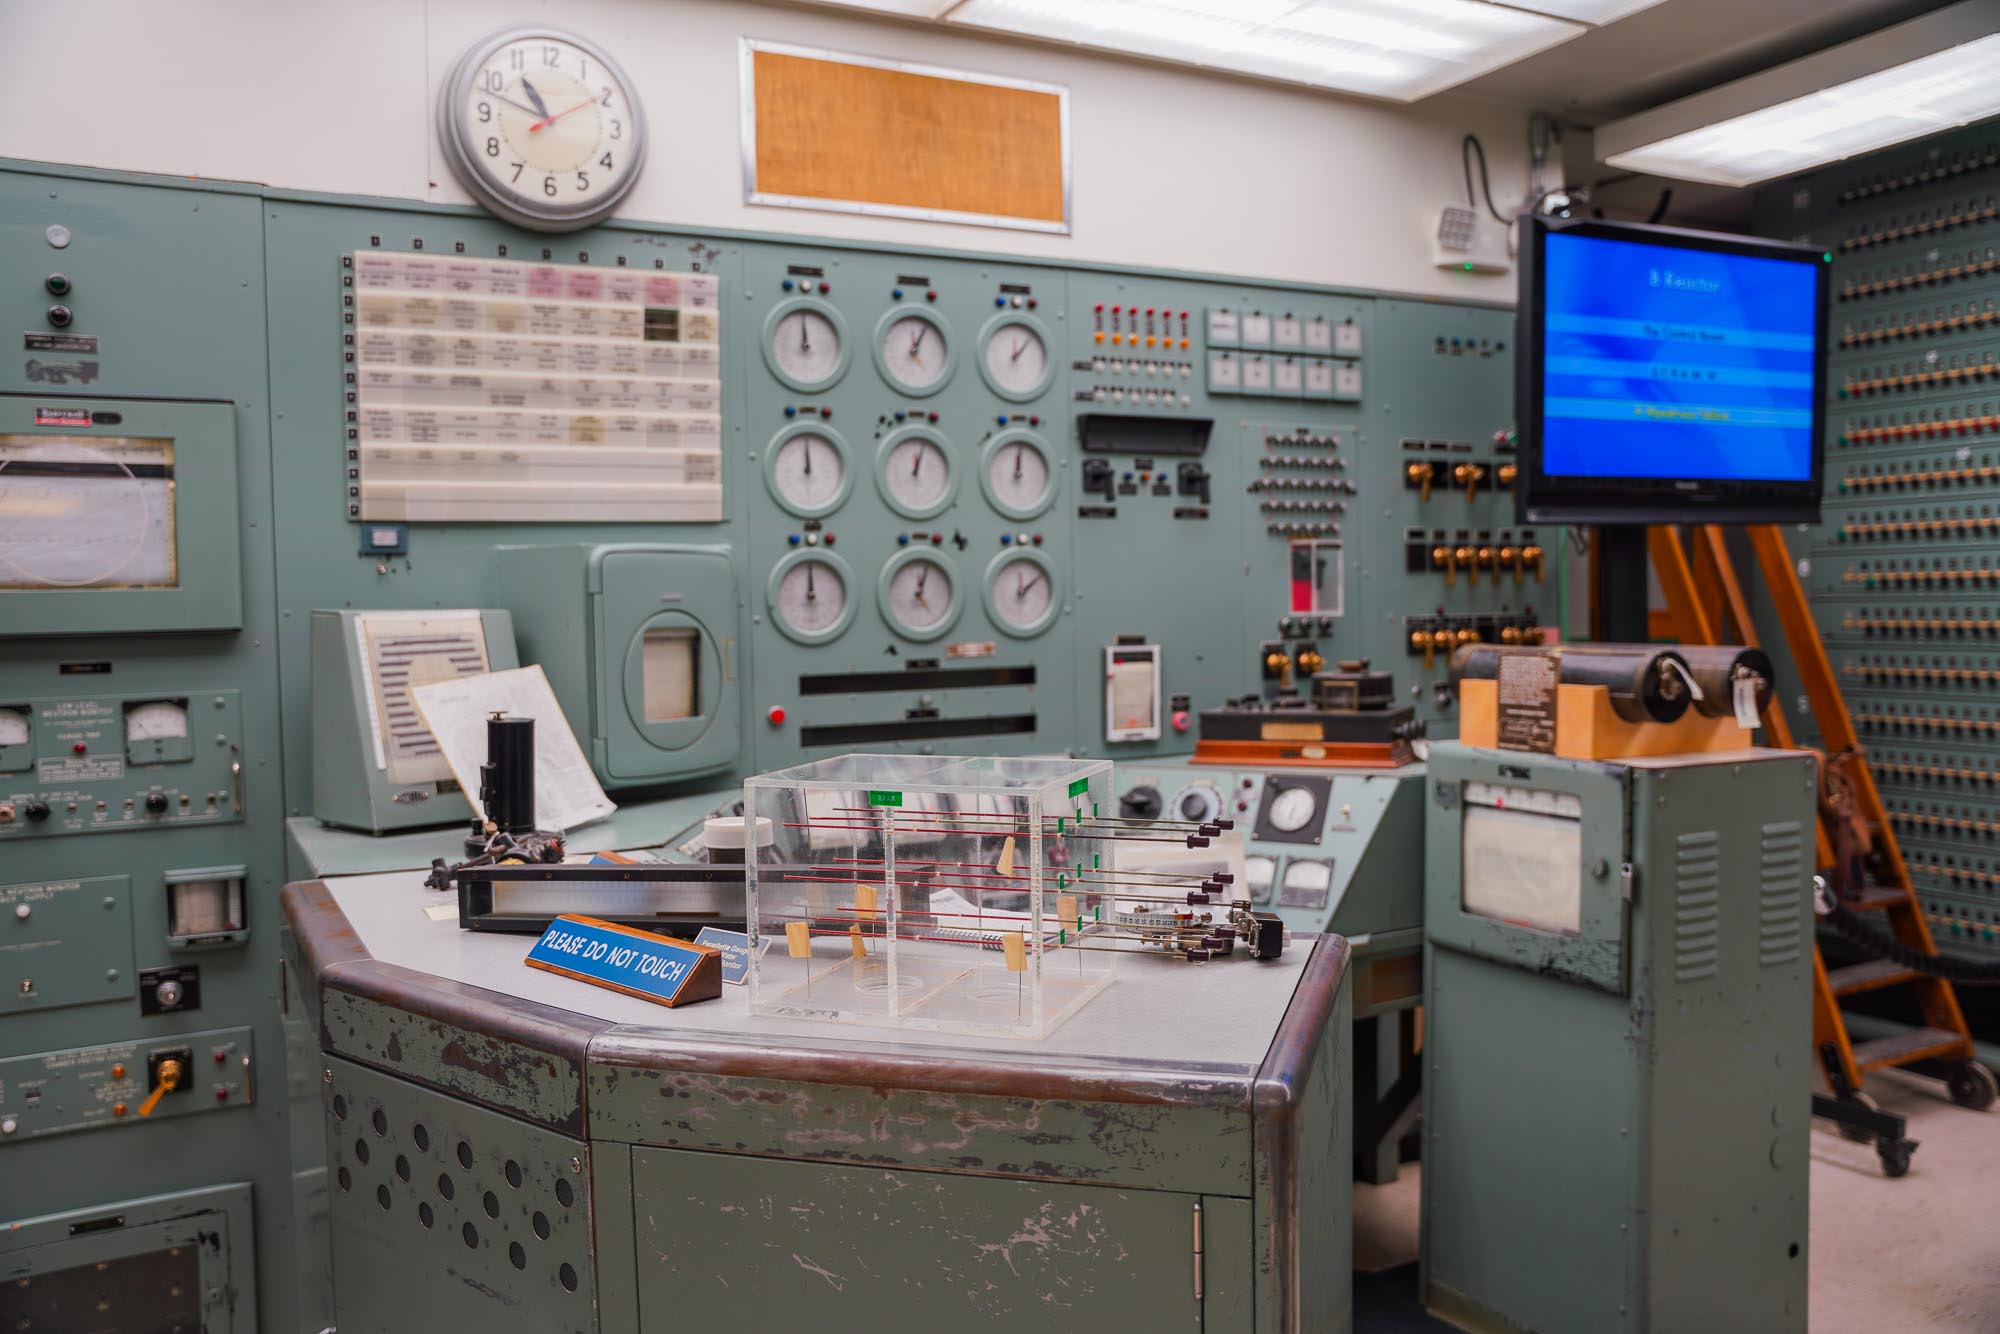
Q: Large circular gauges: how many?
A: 9